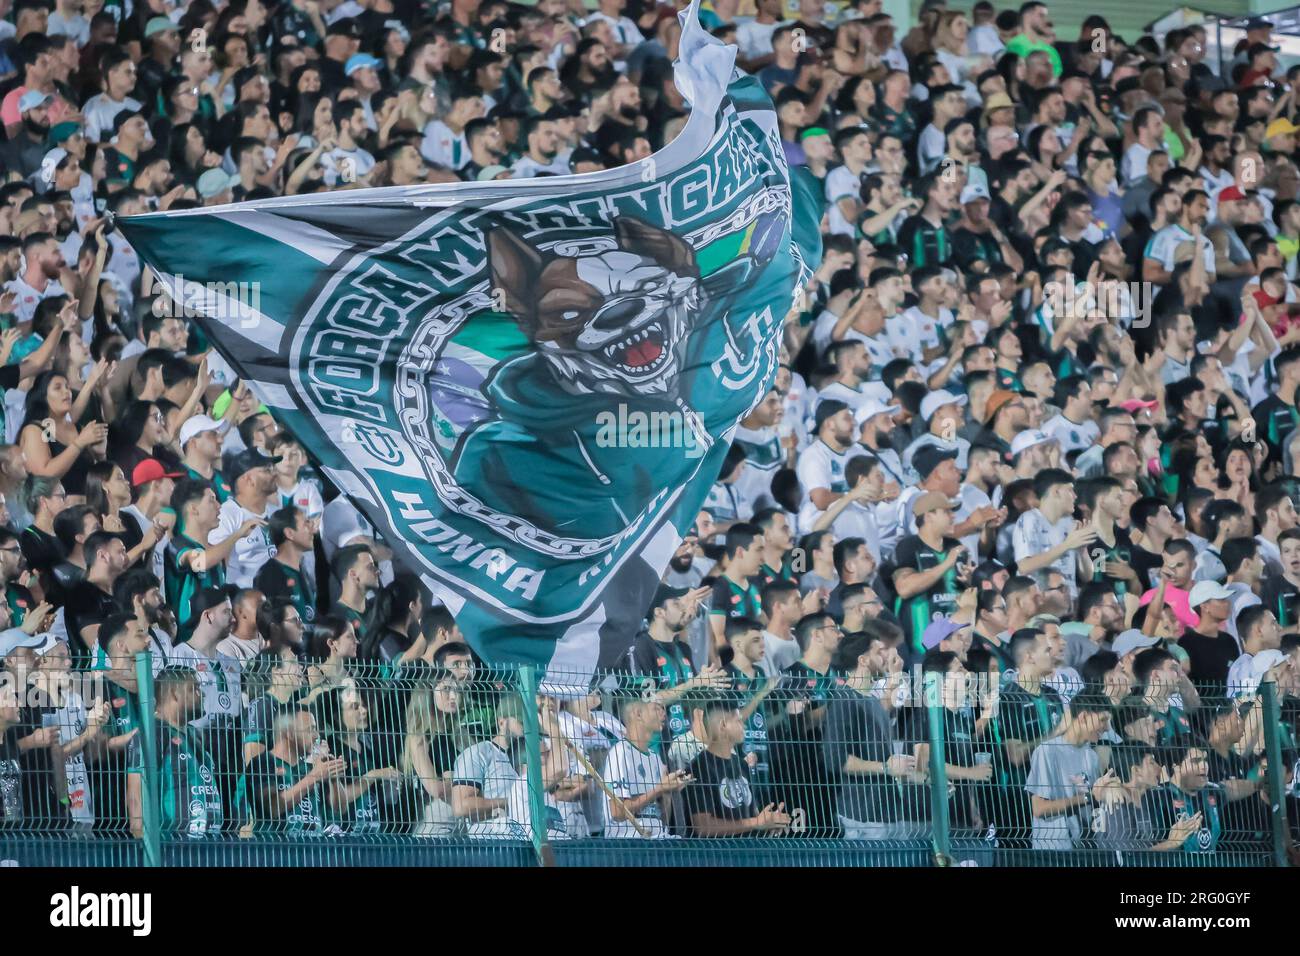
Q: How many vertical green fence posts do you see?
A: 4